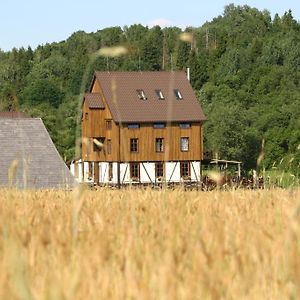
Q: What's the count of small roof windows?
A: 3